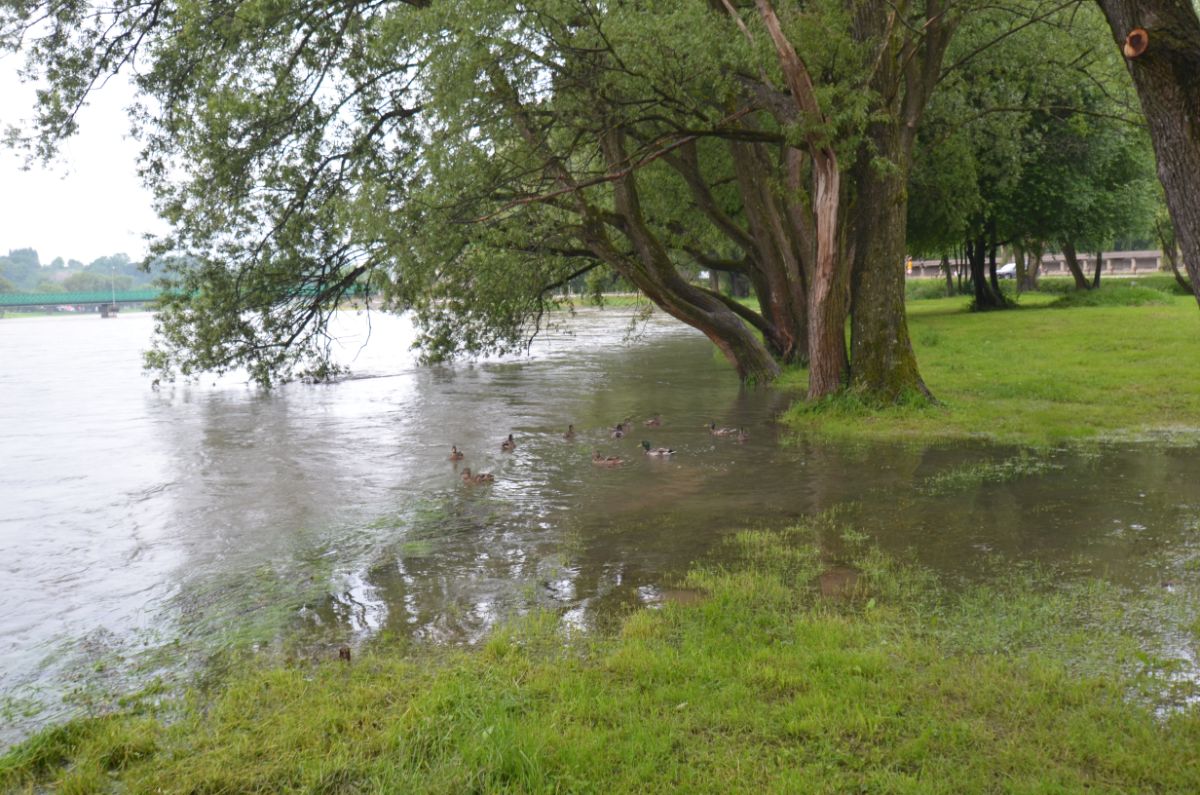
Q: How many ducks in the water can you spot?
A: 11